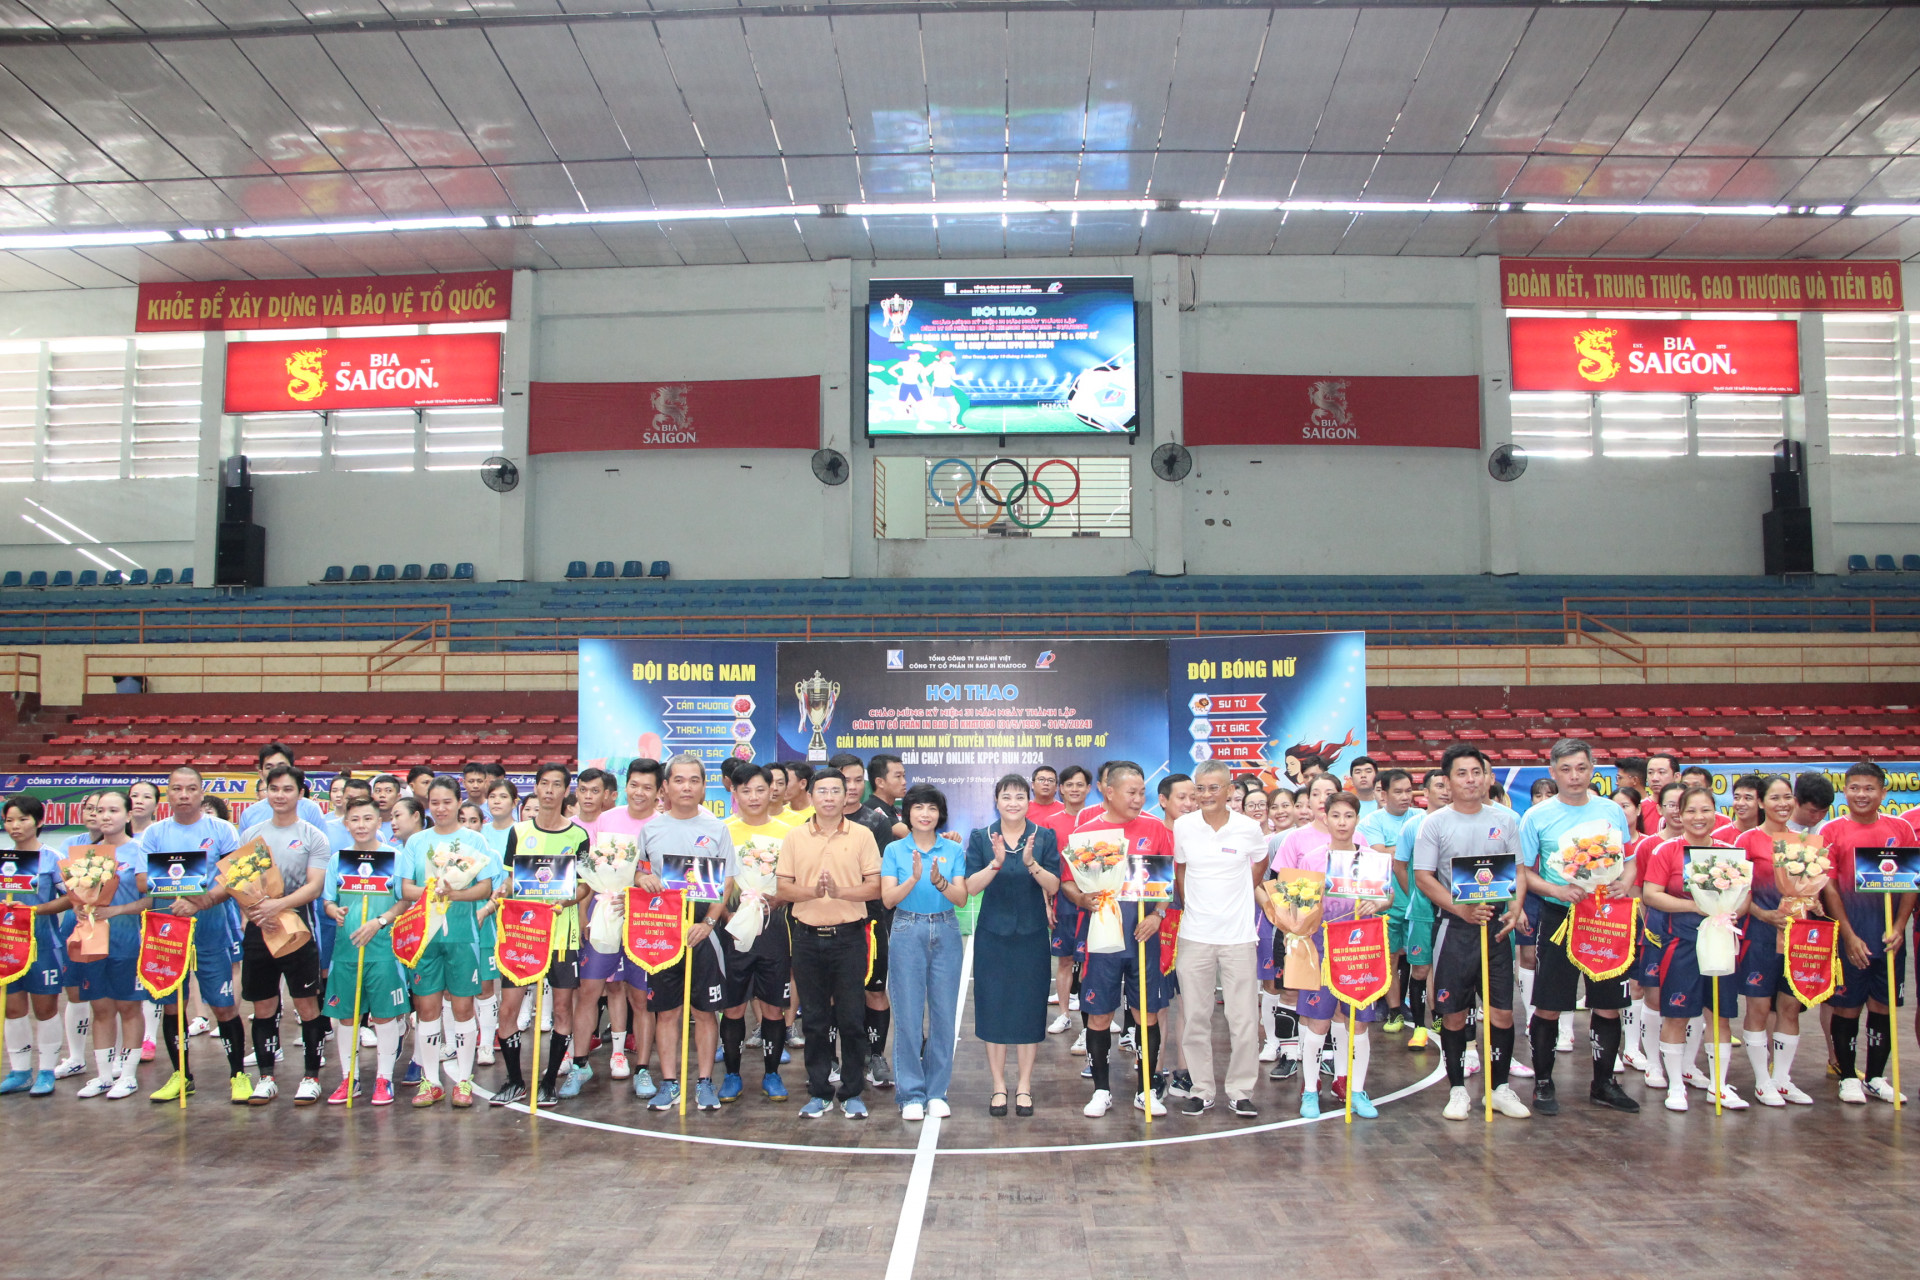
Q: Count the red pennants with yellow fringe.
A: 10